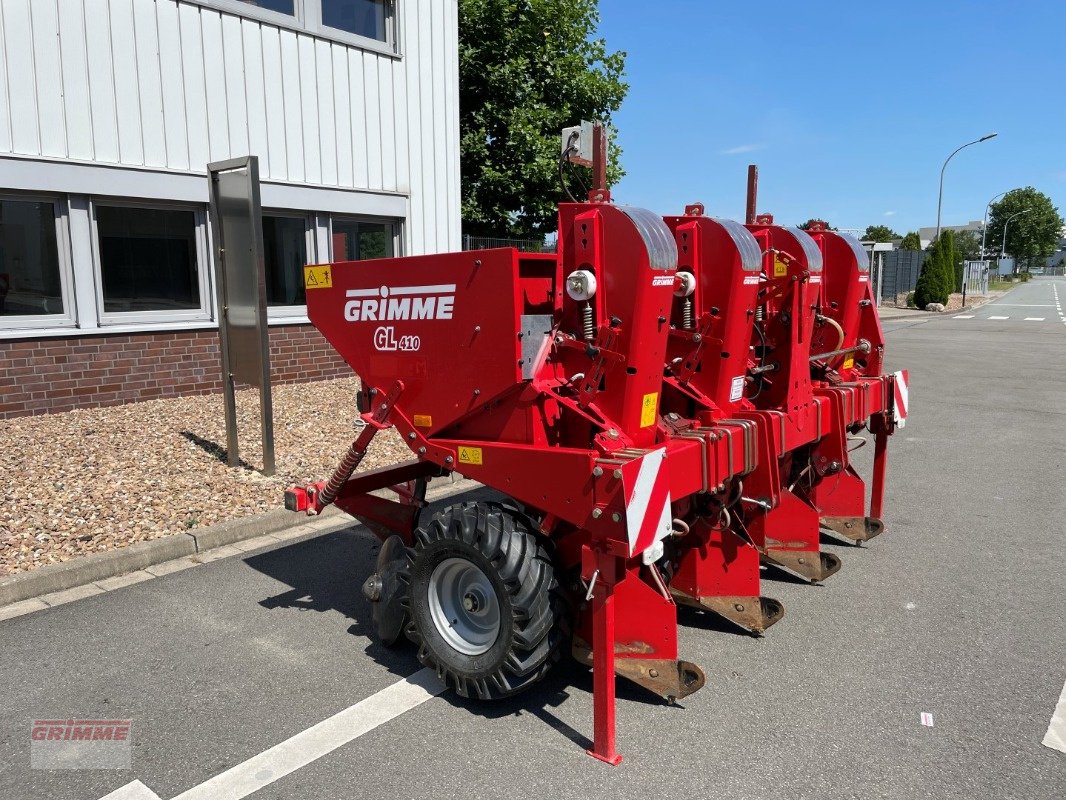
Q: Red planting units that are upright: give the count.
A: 4